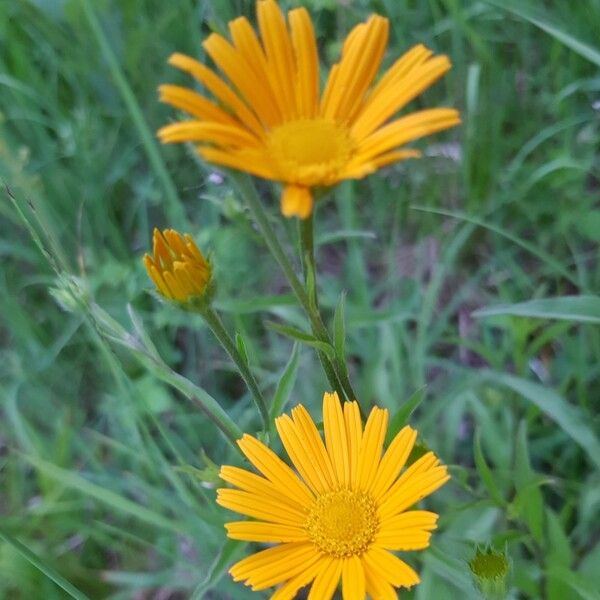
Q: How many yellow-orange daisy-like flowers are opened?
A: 2